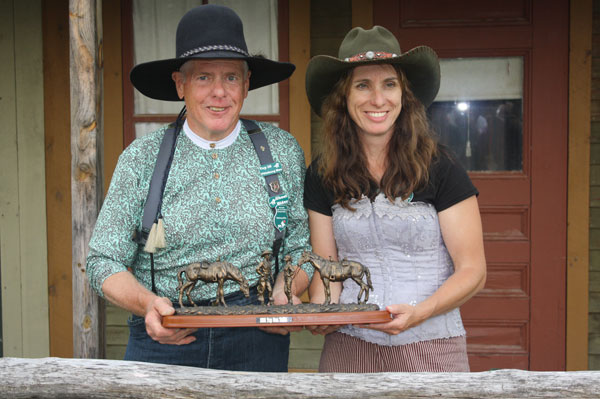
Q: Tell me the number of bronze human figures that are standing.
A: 2